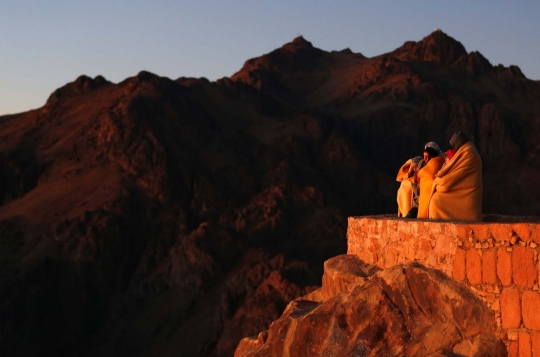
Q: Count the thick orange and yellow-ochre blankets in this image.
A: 3